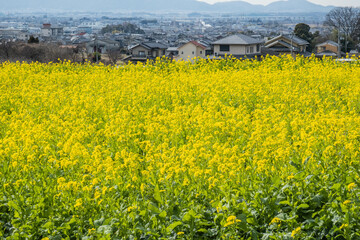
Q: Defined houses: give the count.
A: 5